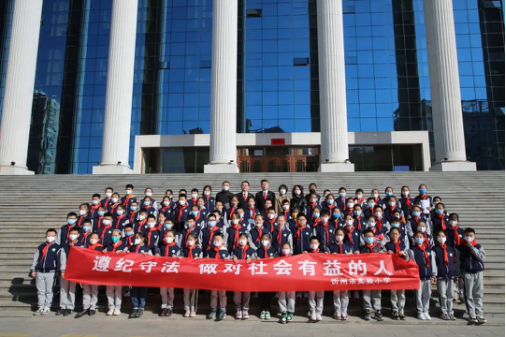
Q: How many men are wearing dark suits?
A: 2